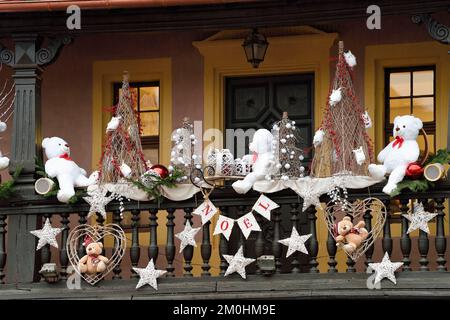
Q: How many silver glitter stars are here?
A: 9